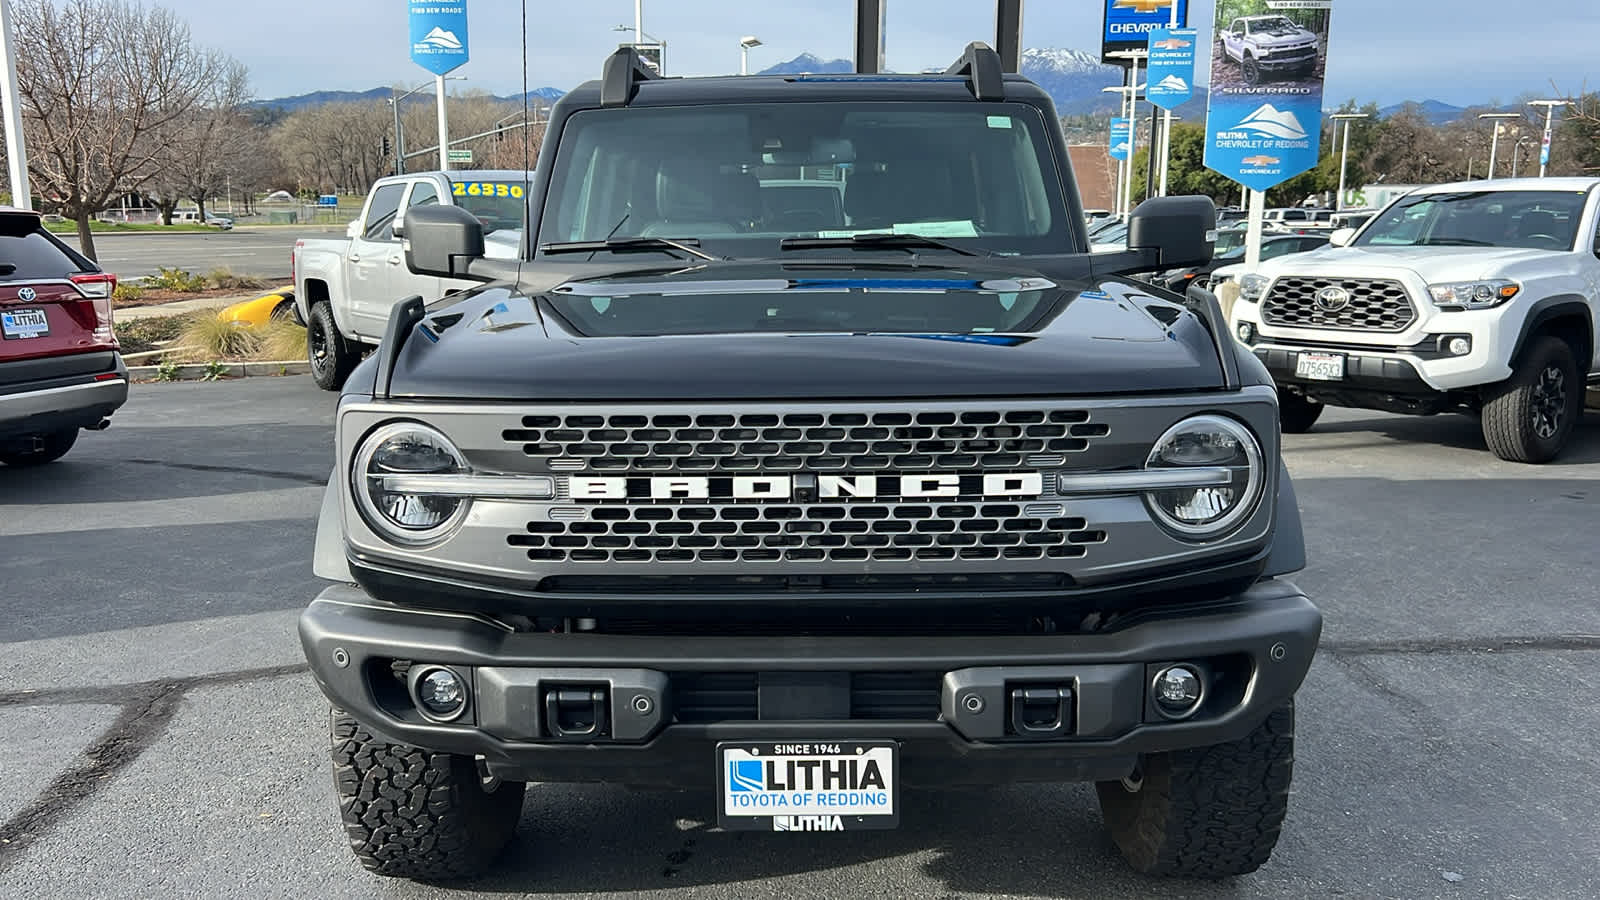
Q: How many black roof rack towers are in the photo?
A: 2